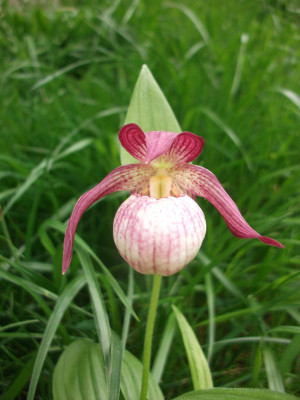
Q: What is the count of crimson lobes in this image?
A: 2